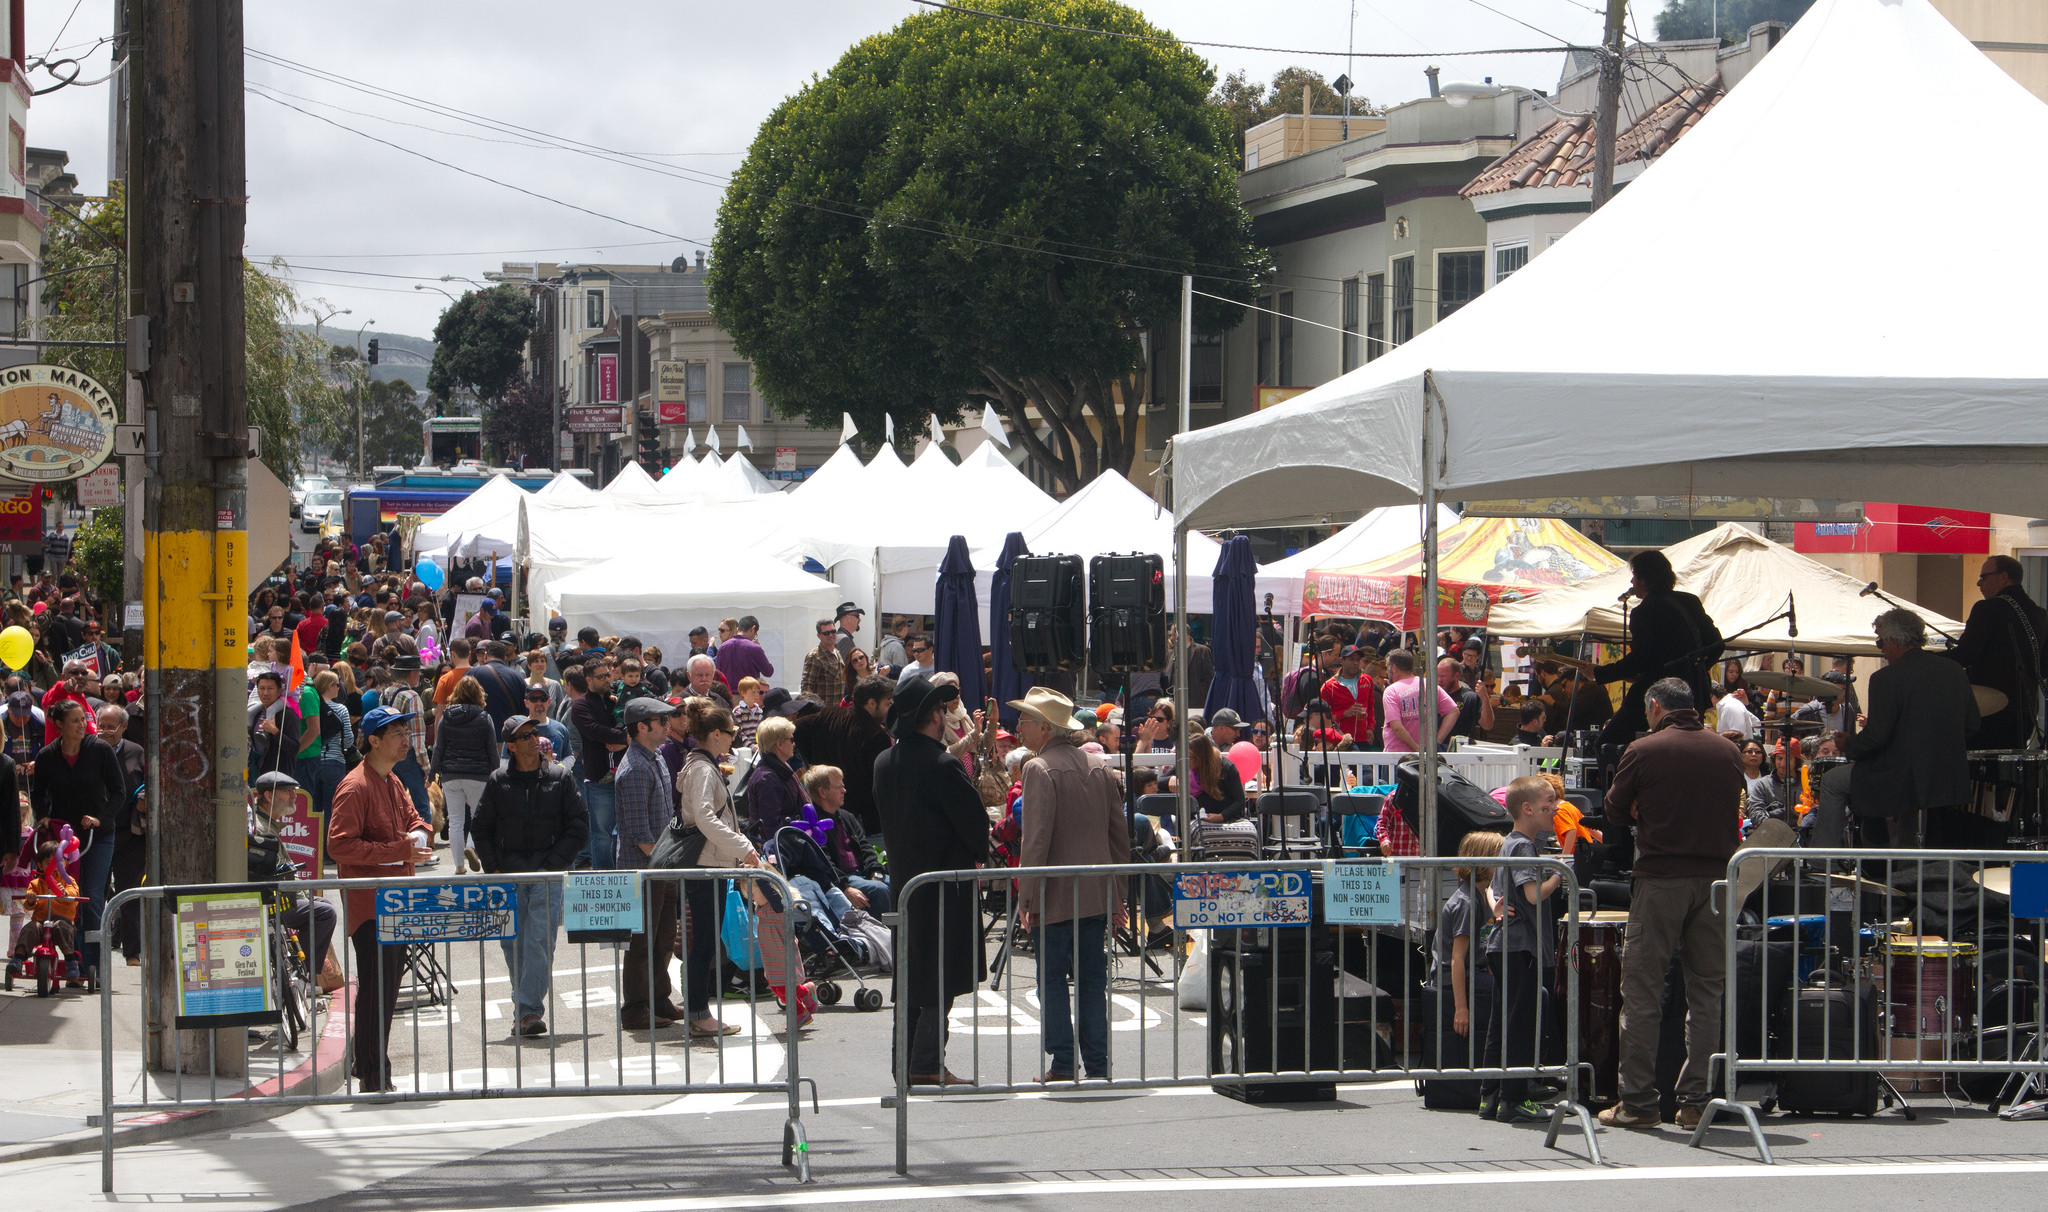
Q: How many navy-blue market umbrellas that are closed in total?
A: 4